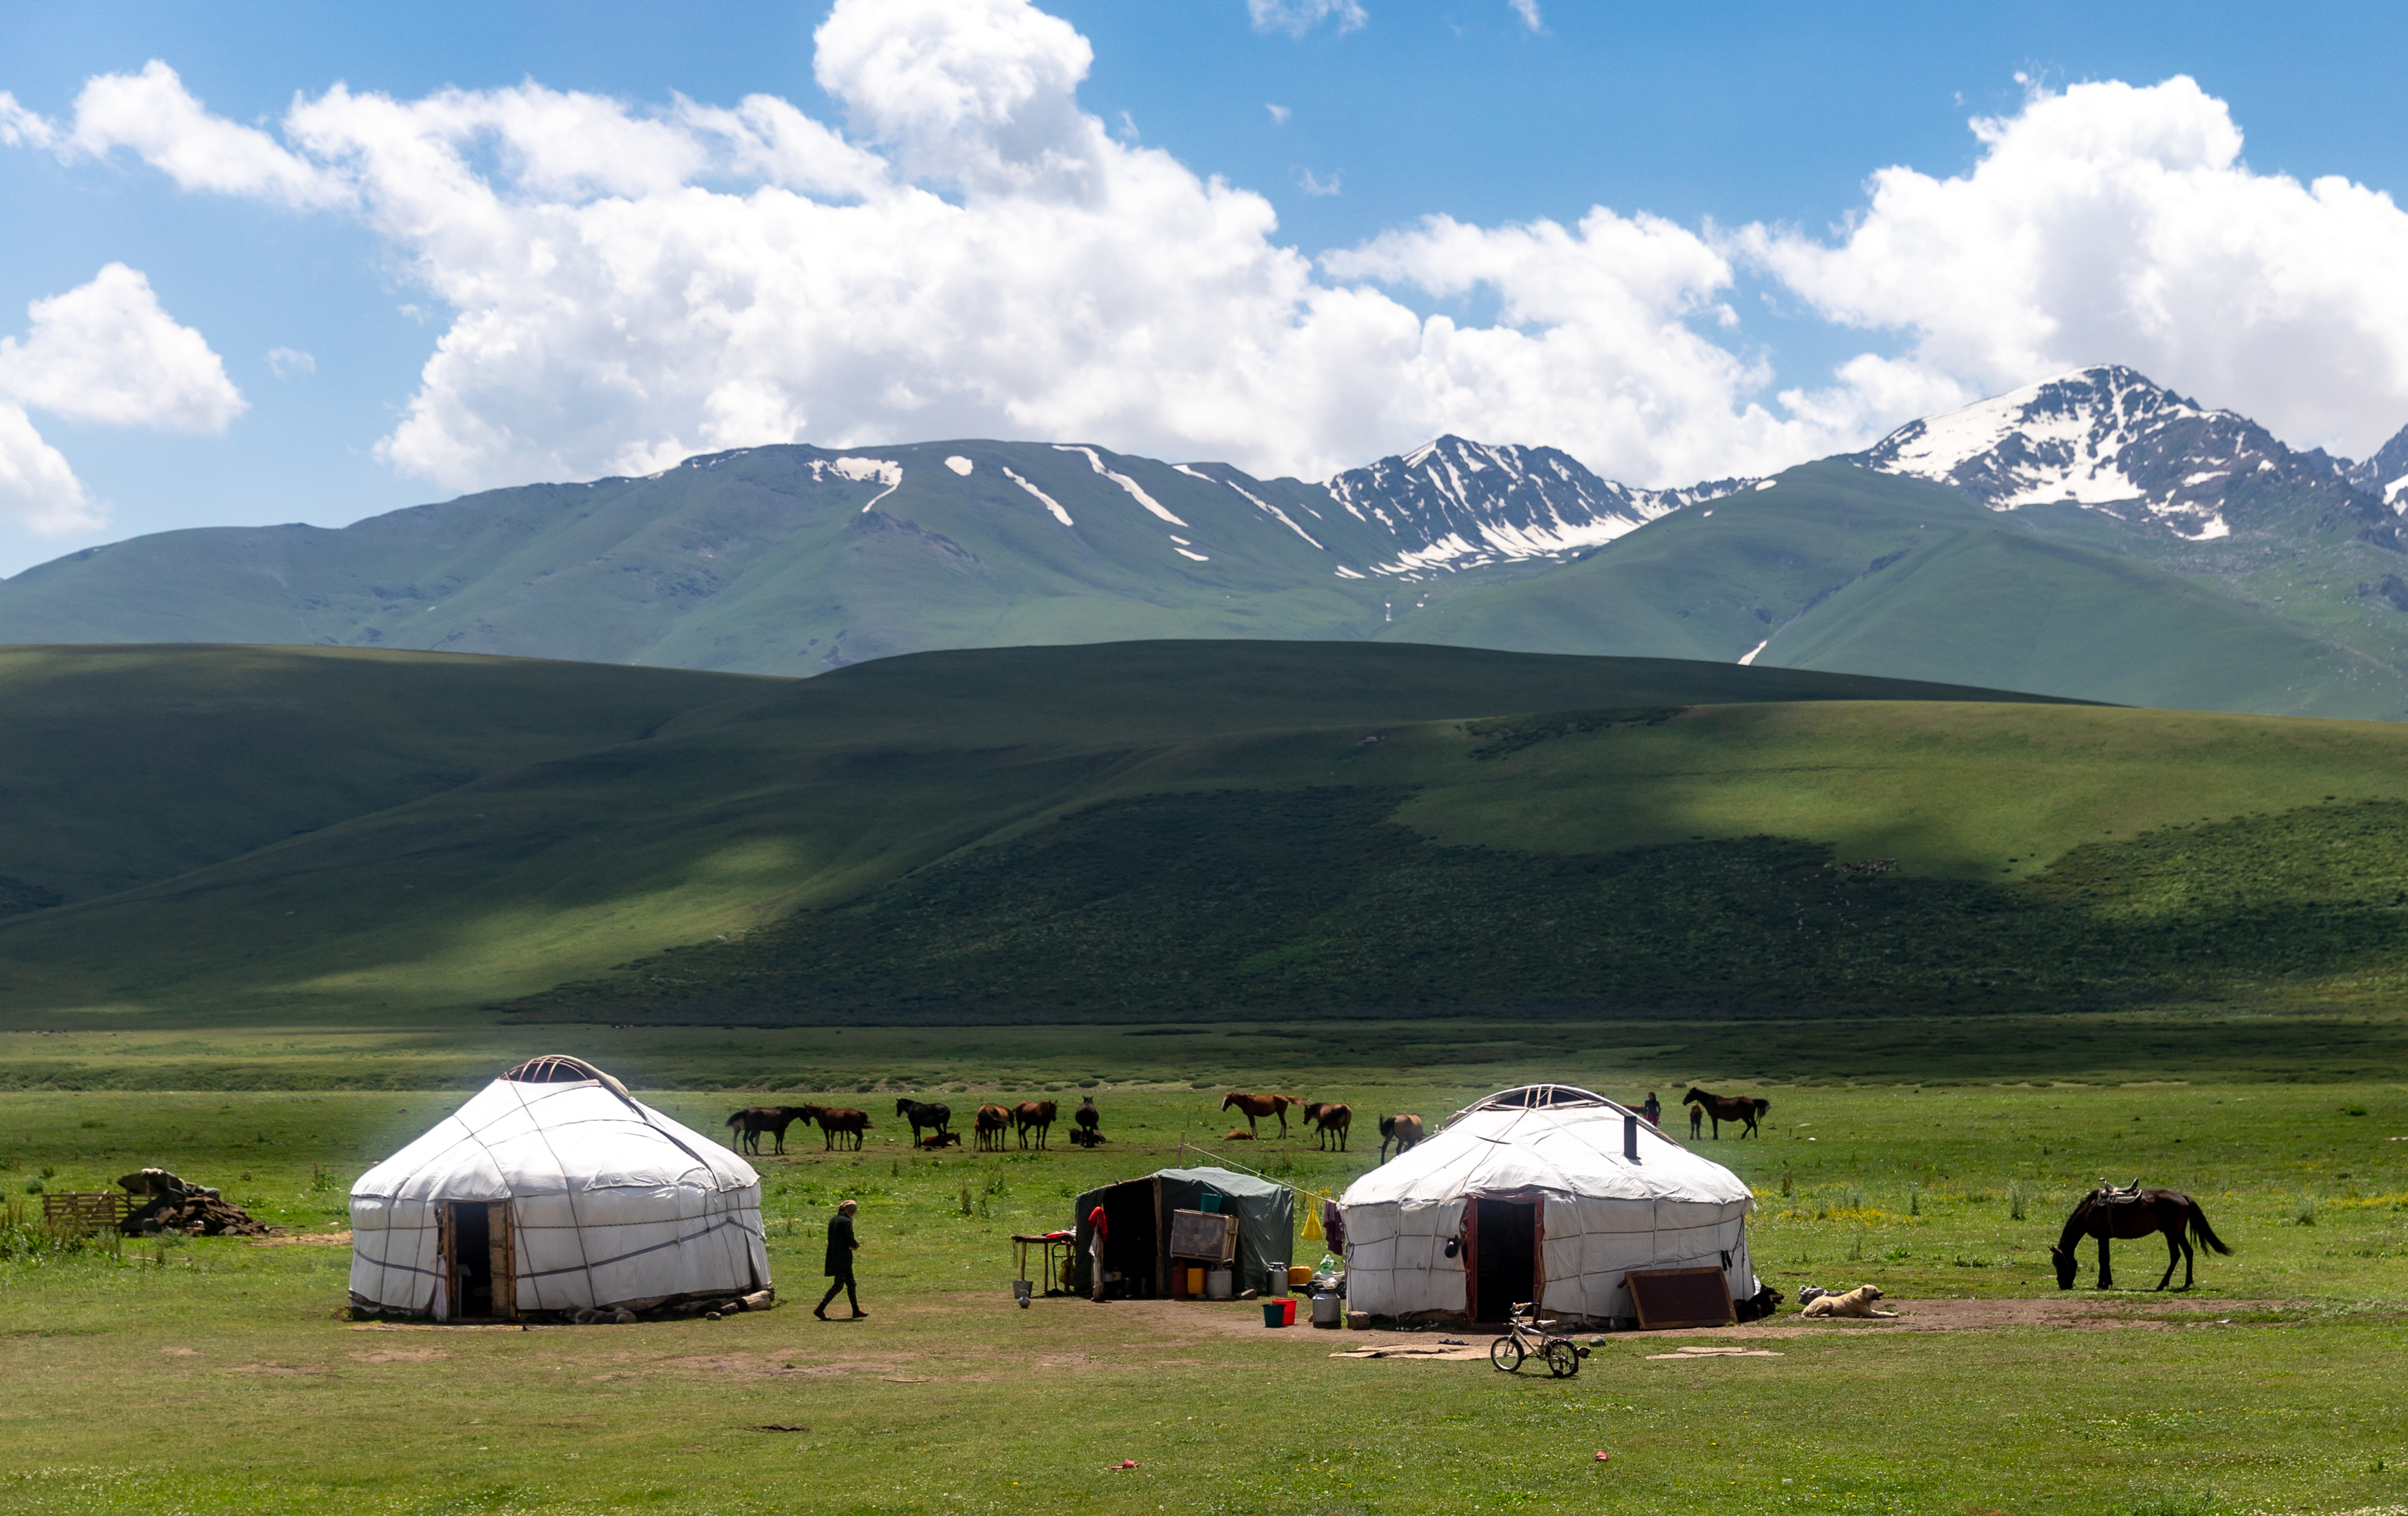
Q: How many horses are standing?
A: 12